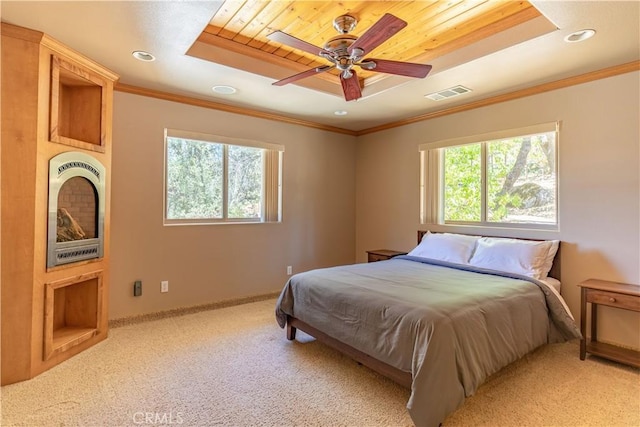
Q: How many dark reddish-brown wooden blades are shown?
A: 5